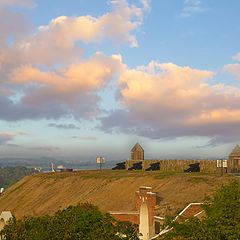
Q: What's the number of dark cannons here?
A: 4